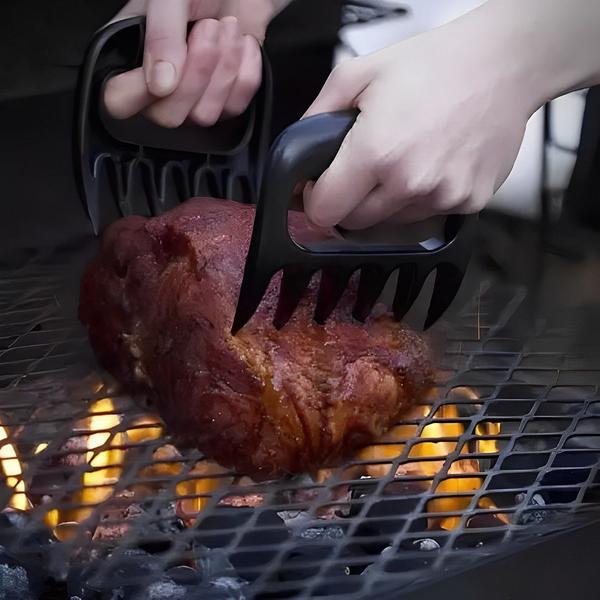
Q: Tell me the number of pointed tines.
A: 12